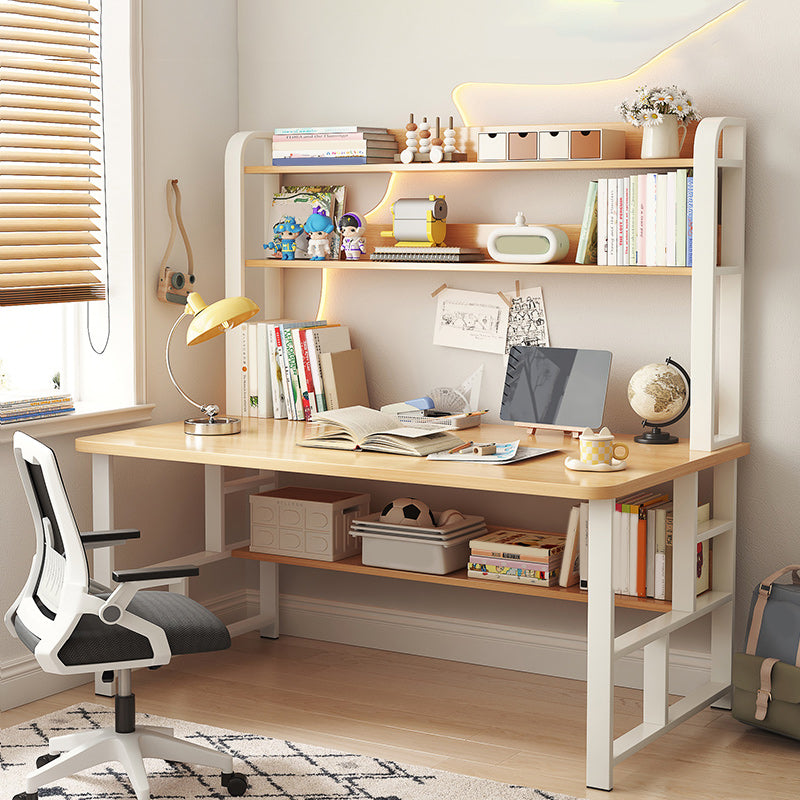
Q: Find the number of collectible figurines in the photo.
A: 3